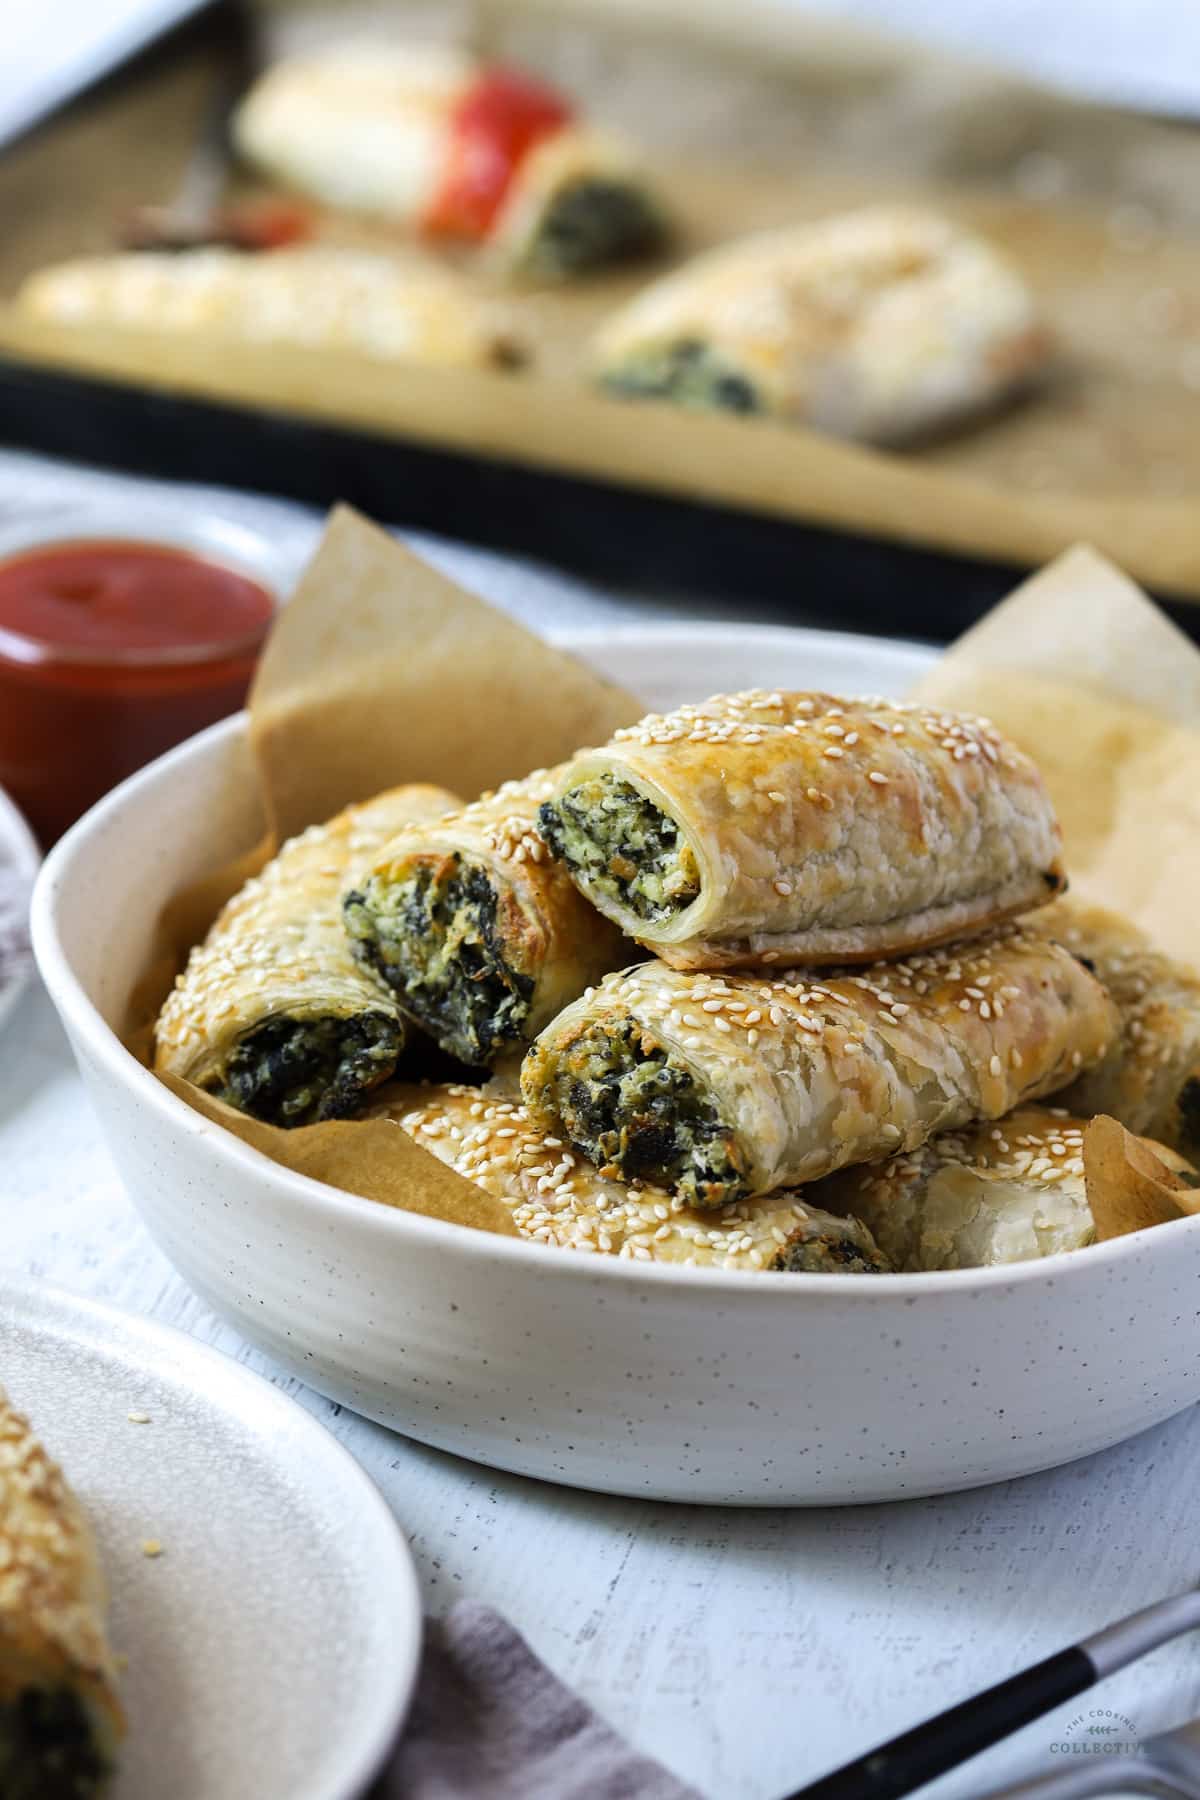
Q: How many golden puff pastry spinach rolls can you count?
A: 11